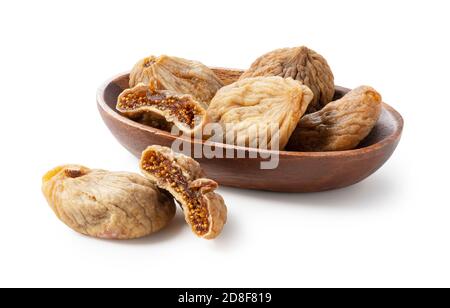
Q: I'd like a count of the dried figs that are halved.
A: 2